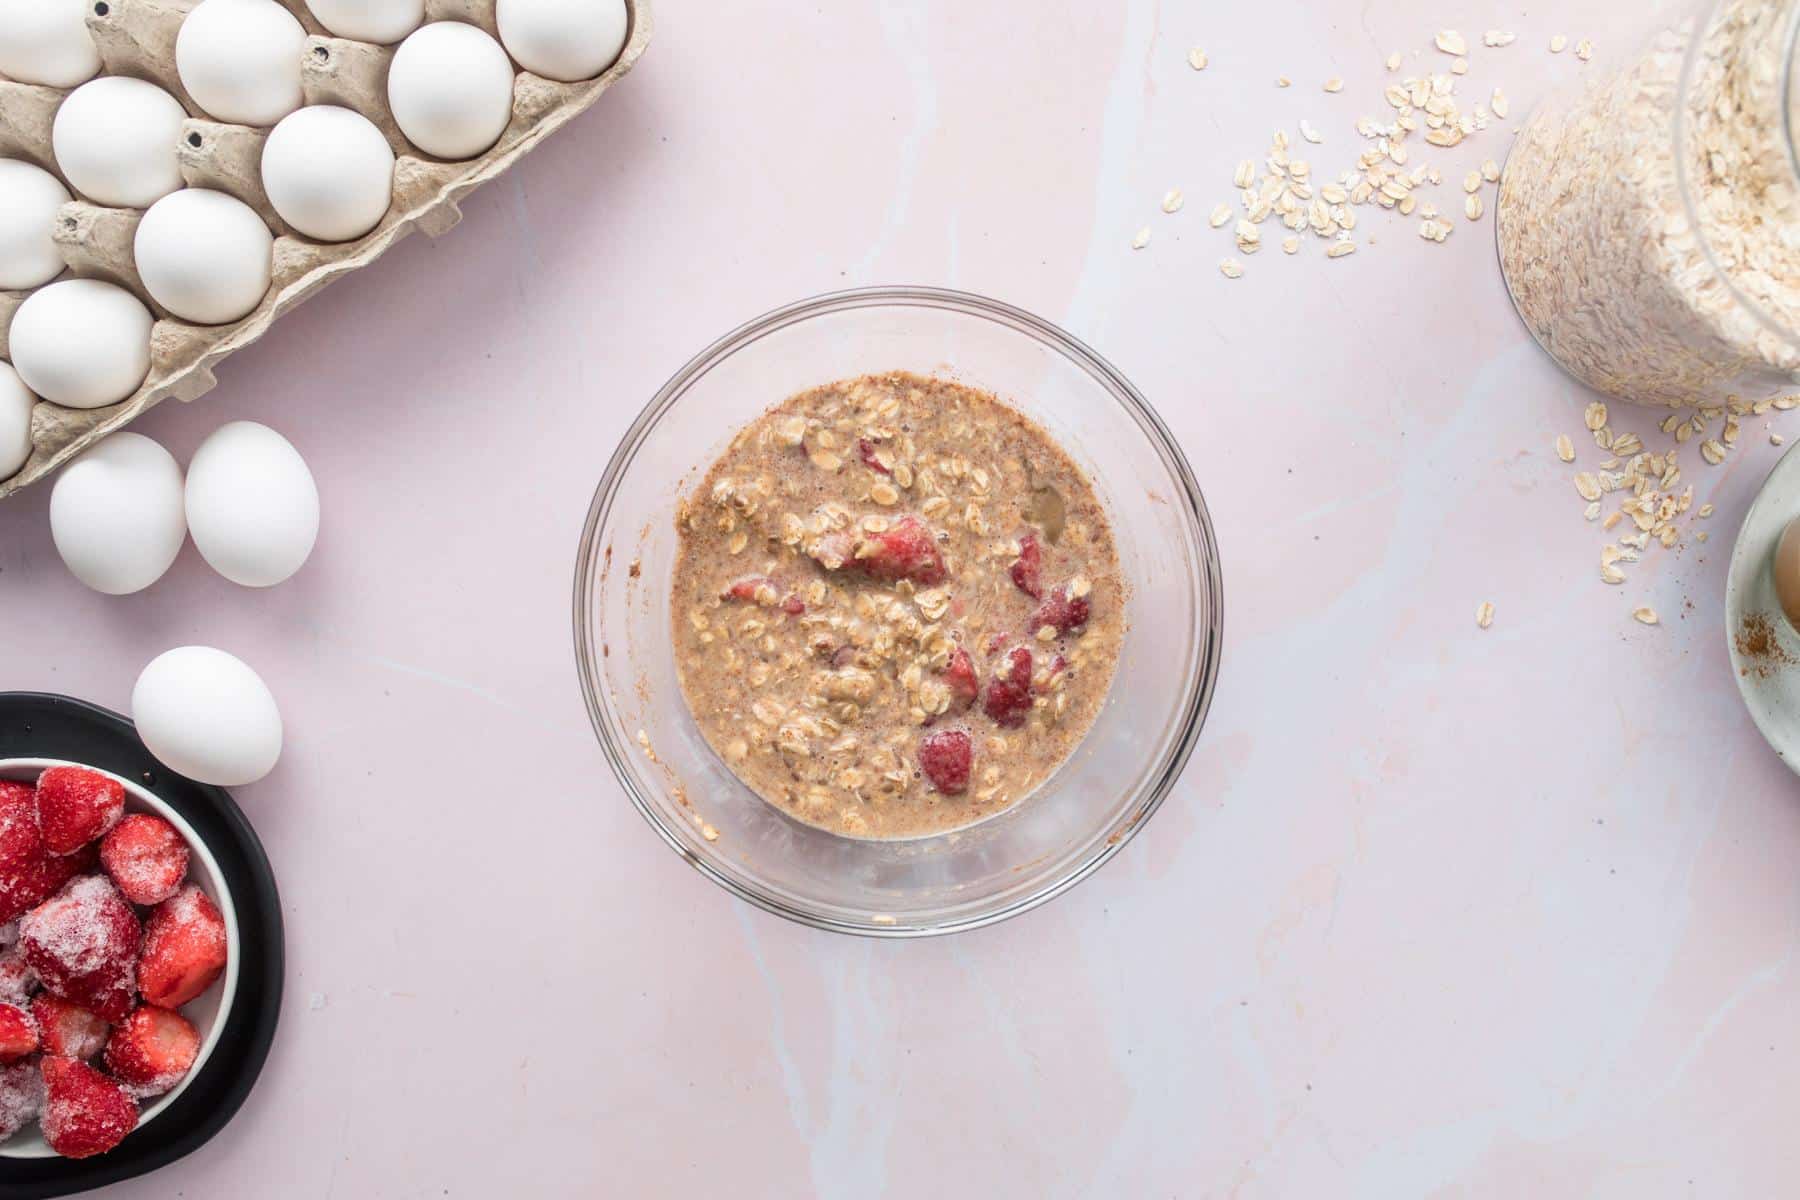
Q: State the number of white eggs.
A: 14